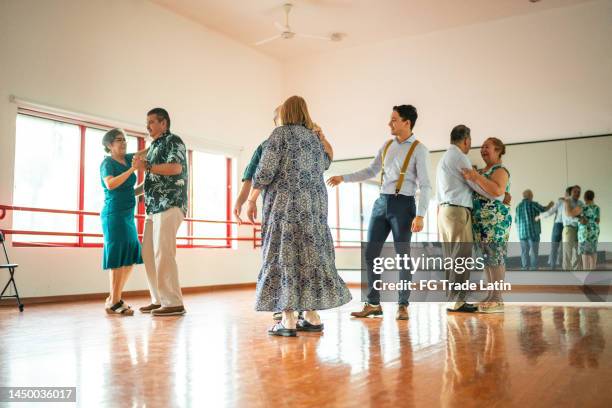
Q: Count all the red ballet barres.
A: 2